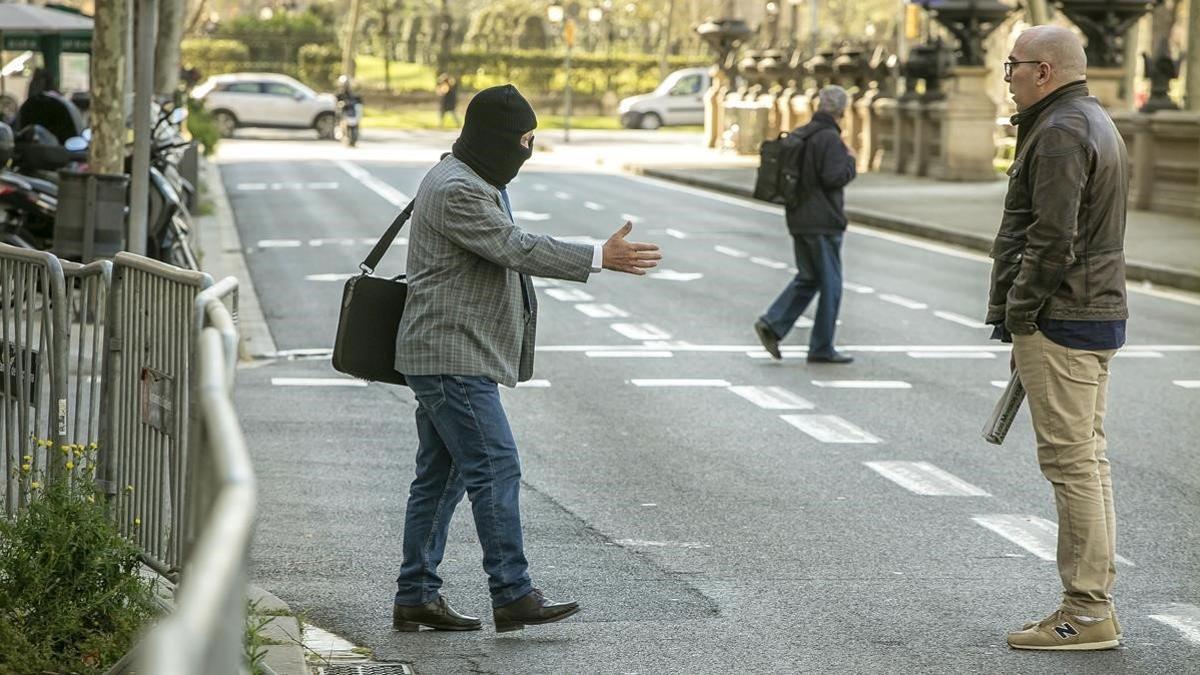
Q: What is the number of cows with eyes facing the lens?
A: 0